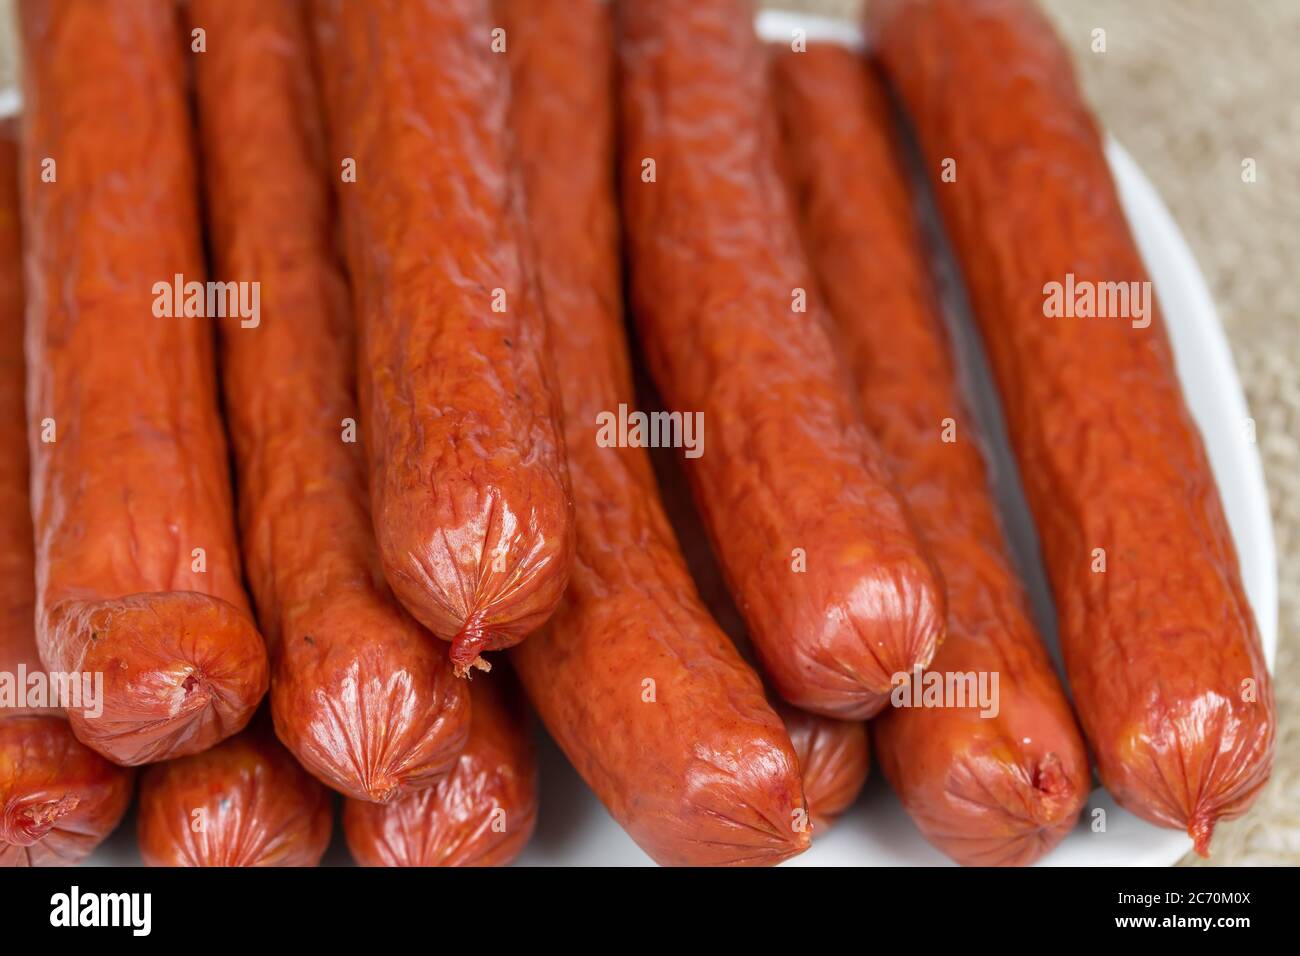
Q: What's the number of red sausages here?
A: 11